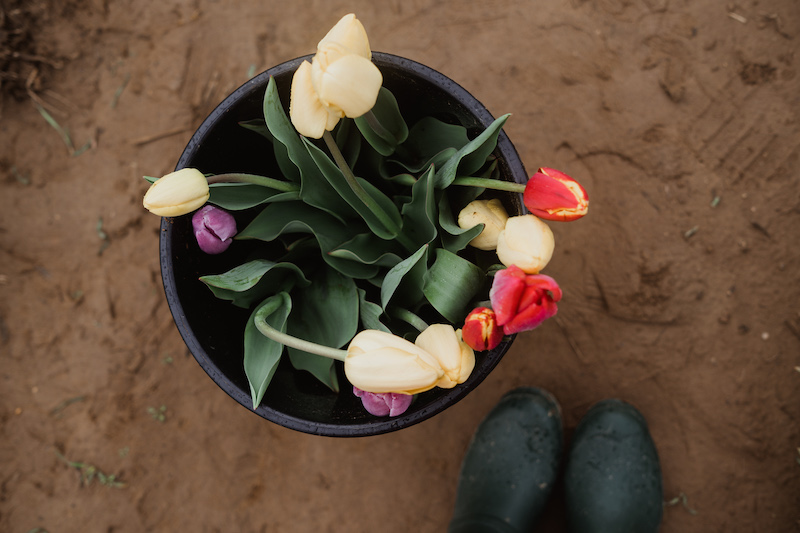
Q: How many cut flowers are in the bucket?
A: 13